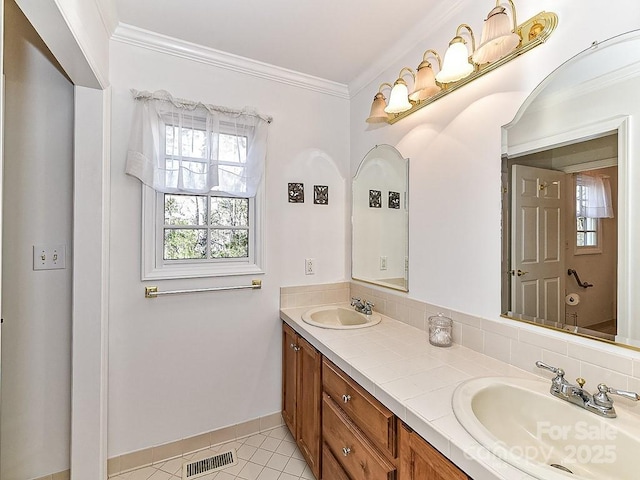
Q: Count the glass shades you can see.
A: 5